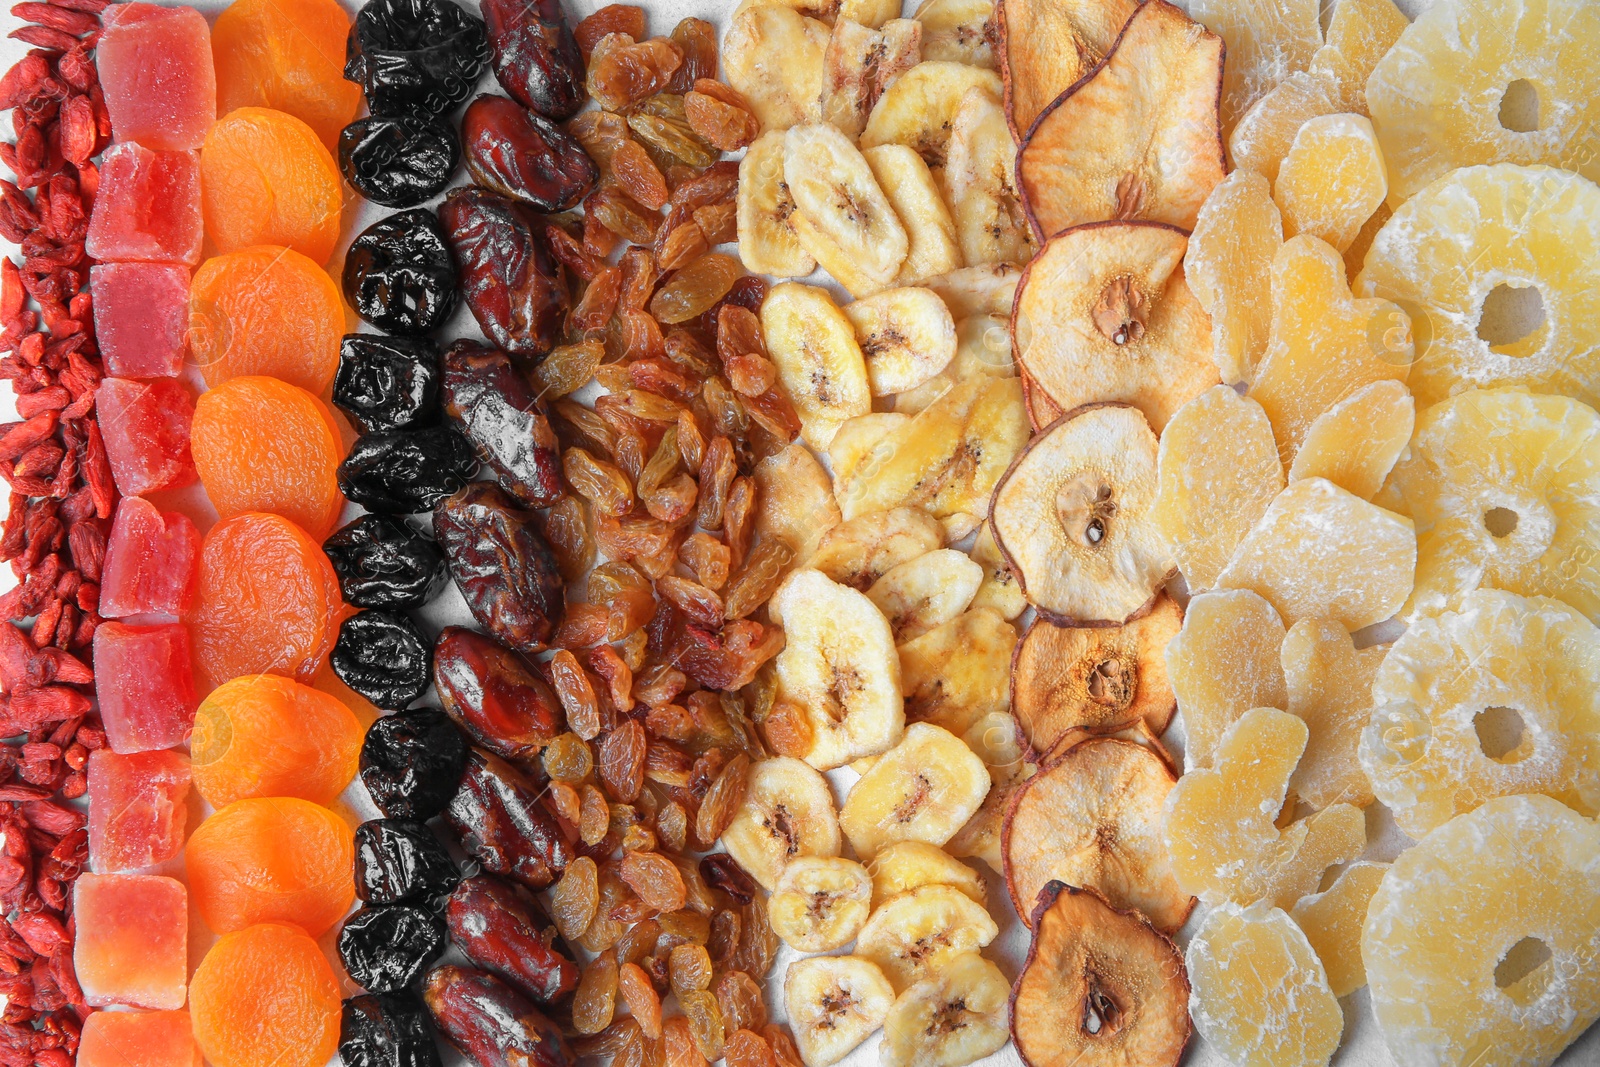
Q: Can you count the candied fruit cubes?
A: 9